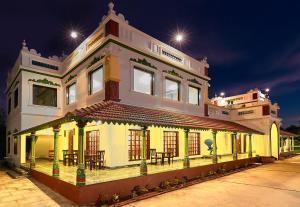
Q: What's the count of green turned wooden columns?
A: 8